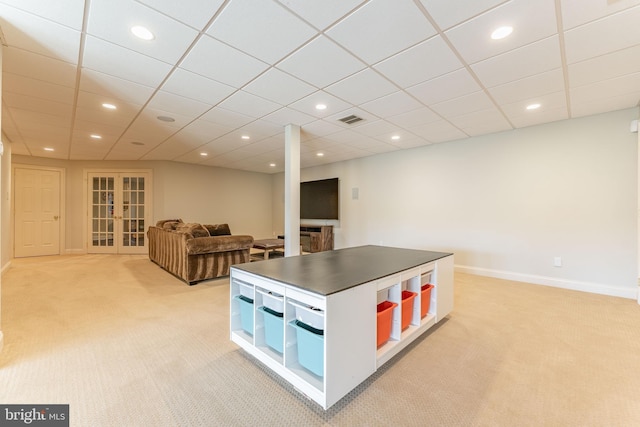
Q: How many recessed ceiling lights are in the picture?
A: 12